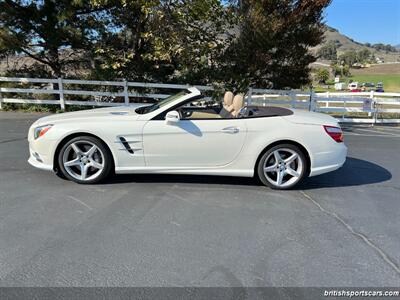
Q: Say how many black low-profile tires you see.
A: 2